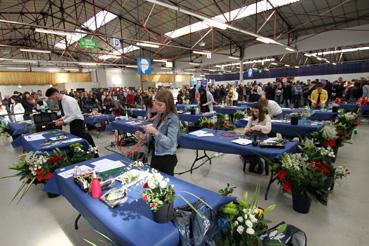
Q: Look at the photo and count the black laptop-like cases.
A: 1